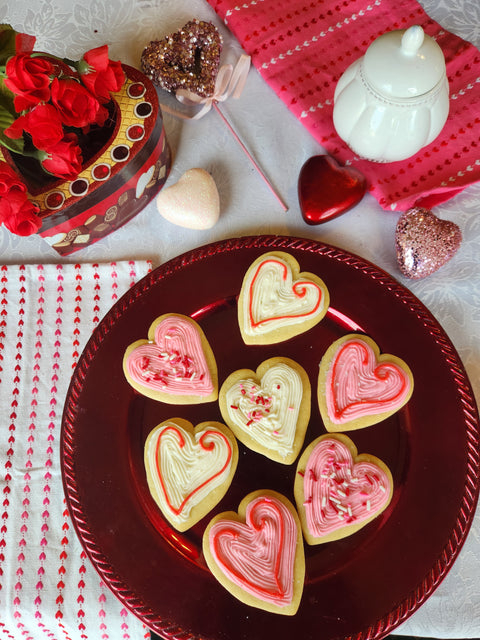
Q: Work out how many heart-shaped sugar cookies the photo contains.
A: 7